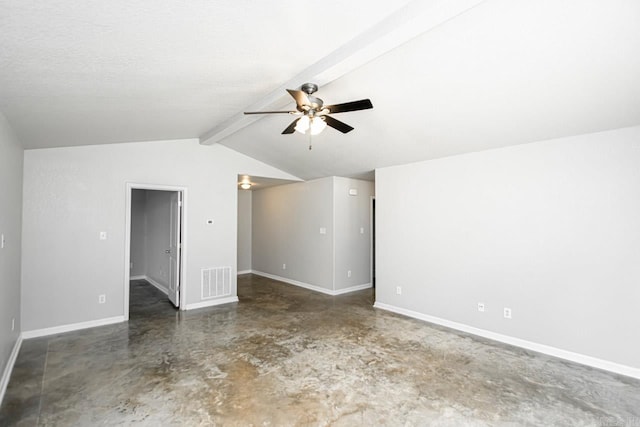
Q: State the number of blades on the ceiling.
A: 5